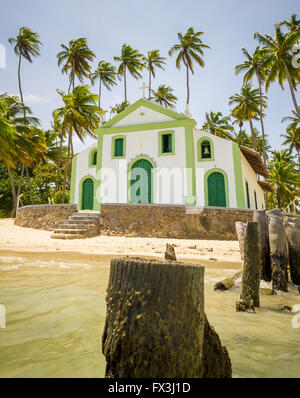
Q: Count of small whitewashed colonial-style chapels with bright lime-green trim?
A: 1